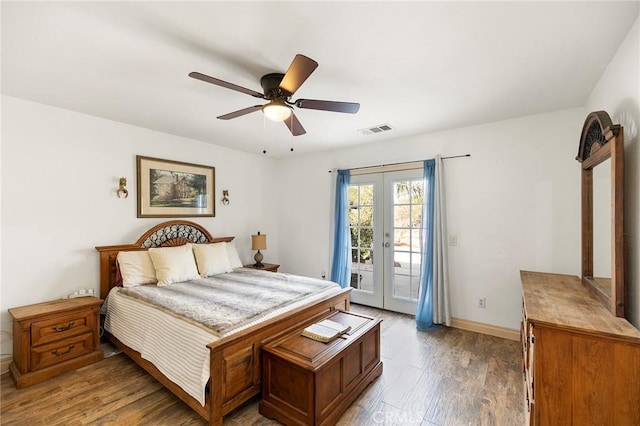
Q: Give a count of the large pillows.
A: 4